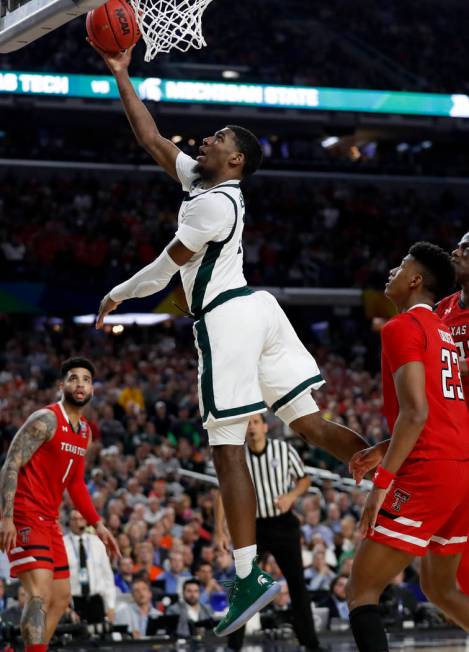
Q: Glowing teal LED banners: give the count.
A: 1